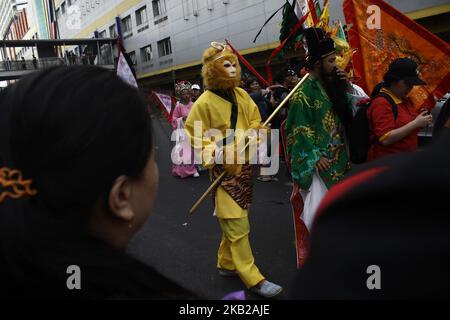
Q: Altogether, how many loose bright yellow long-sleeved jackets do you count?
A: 1